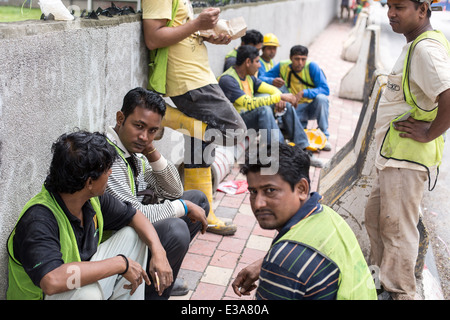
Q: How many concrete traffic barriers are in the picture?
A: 3